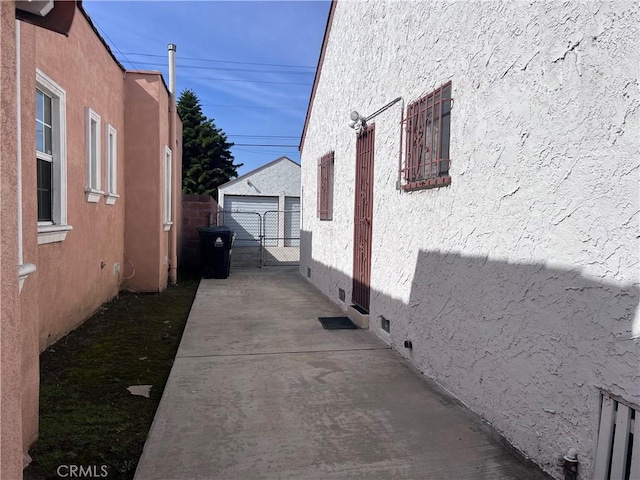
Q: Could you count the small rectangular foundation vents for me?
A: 3